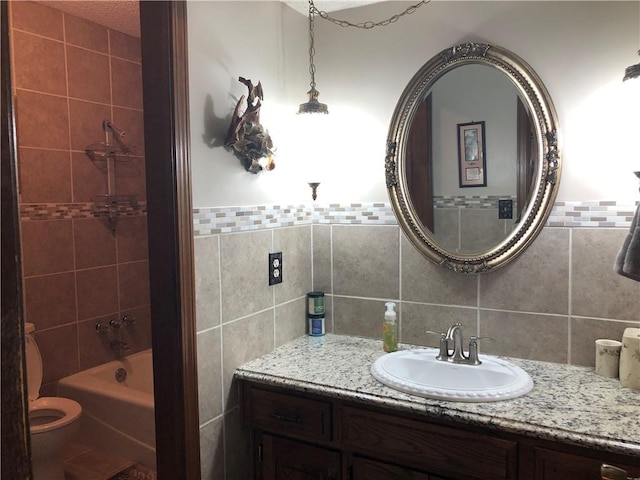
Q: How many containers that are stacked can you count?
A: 2